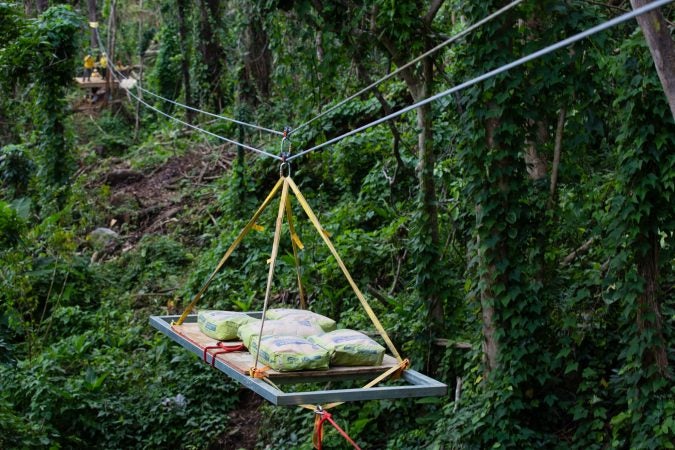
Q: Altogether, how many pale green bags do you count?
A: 5